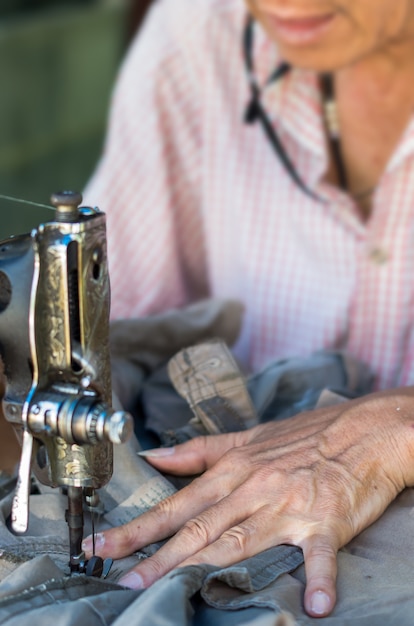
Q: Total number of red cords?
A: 0